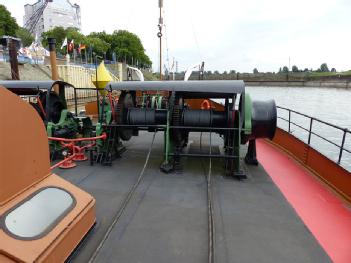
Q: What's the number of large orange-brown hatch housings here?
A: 1